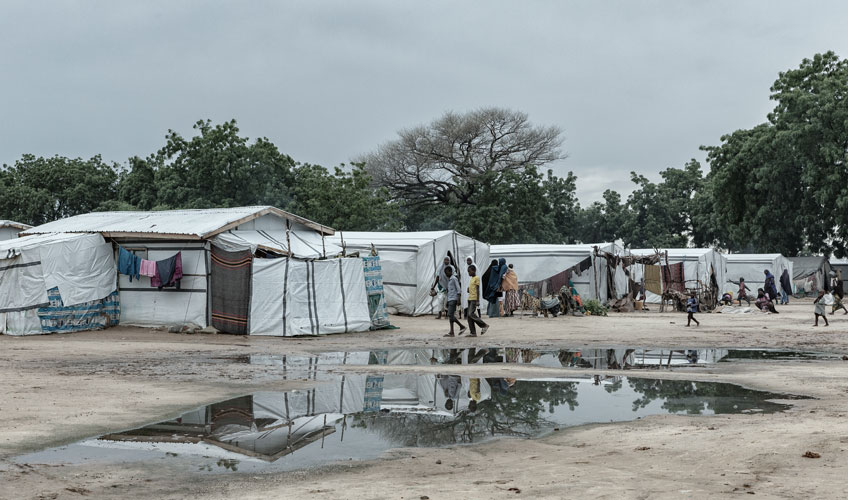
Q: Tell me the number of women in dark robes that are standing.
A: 4